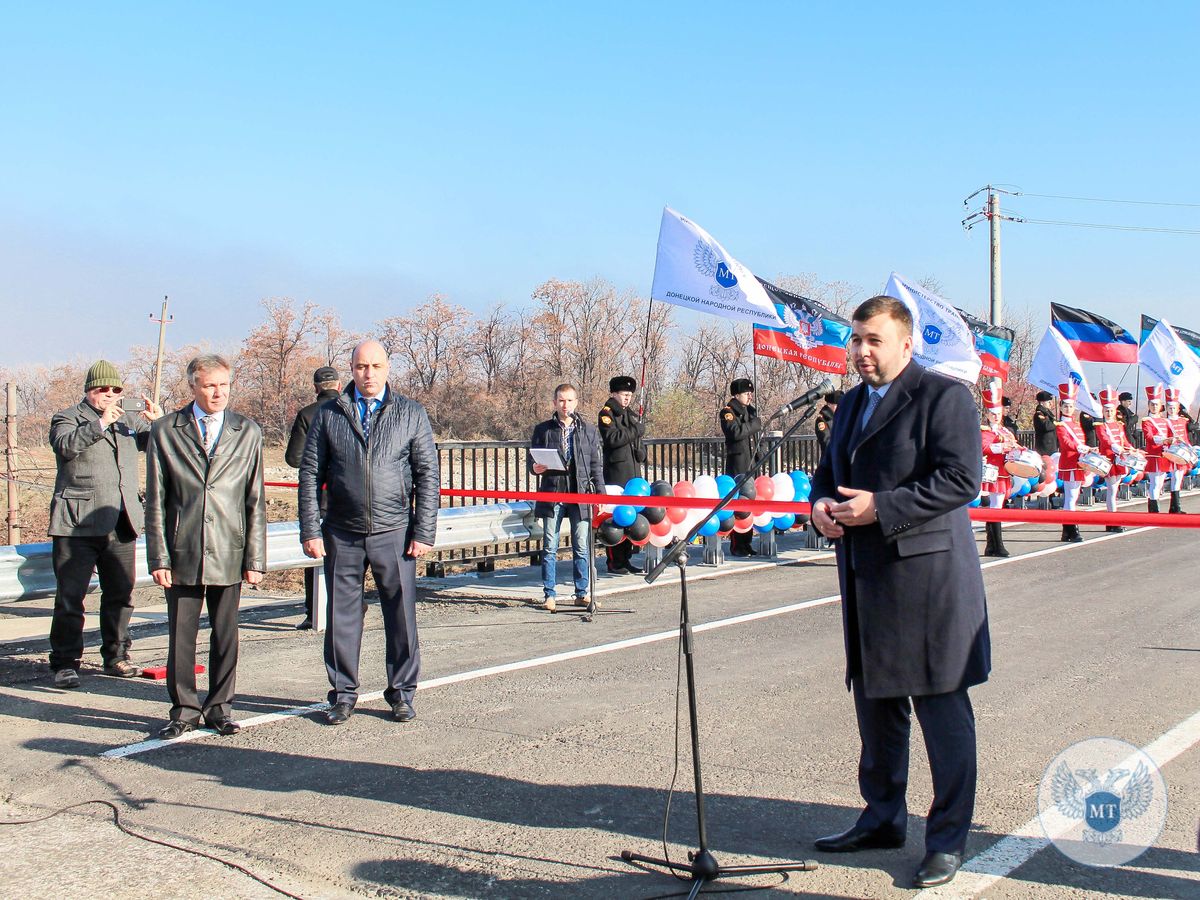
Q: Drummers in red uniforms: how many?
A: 5